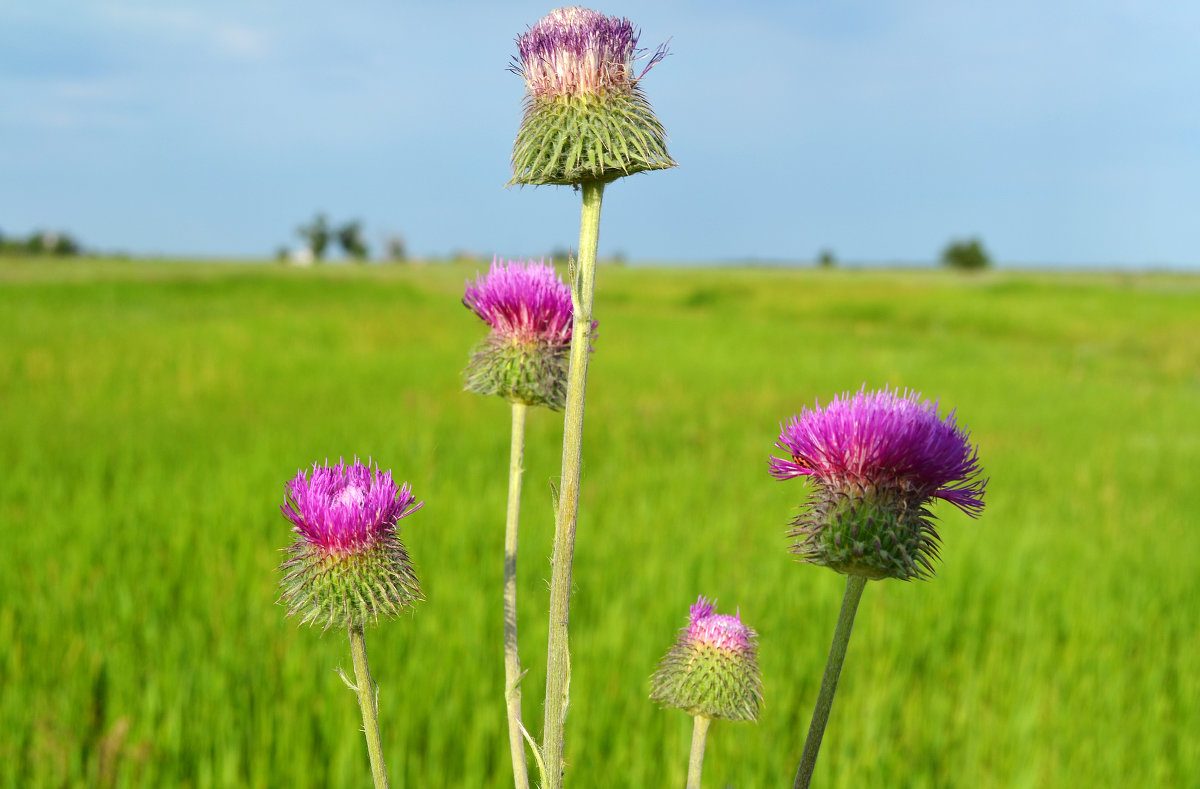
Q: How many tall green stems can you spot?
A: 5